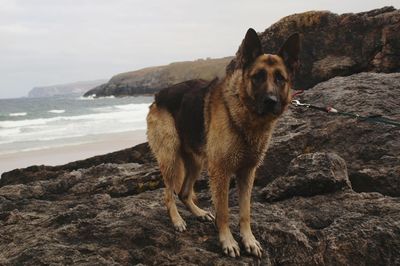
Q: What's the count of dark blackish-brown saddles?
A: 1